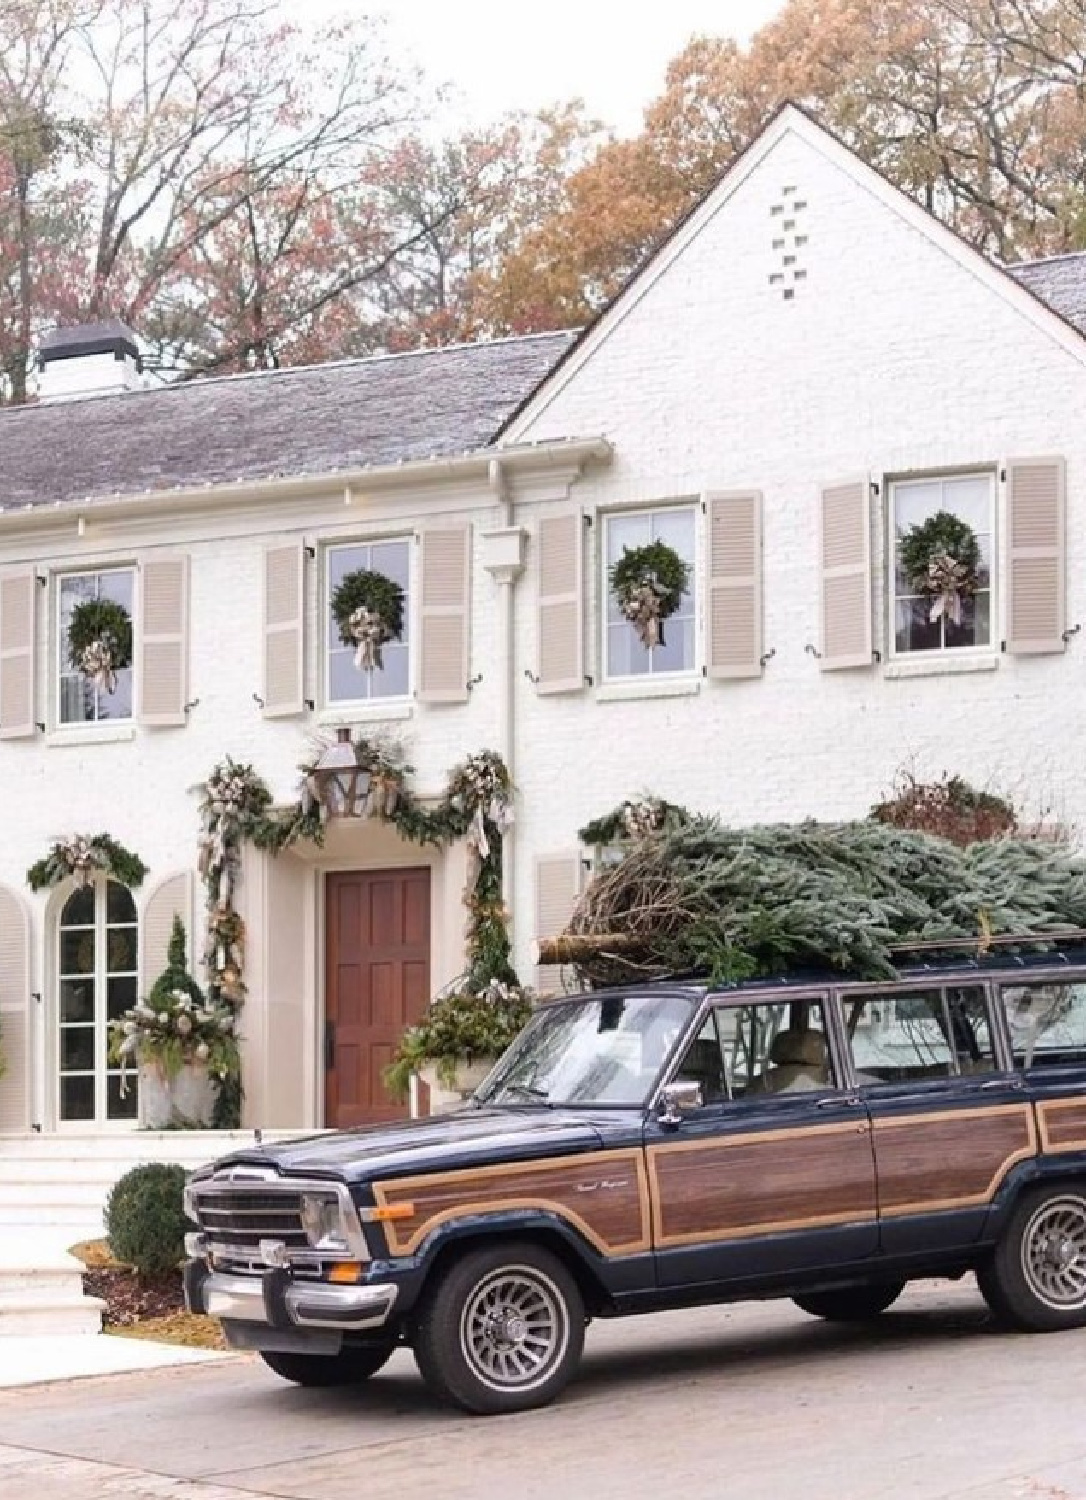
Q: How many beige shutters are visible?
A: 11